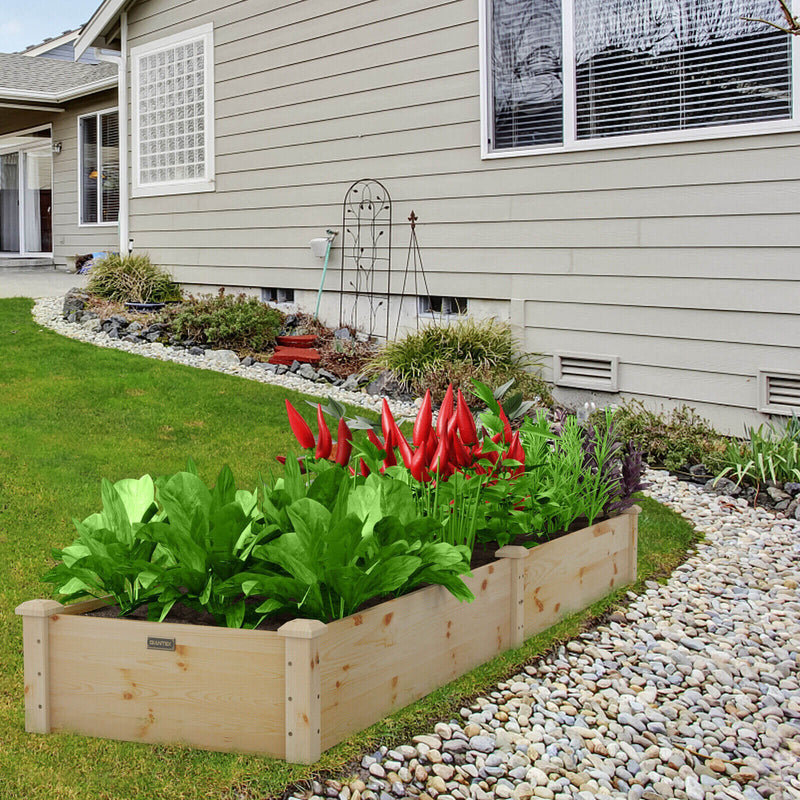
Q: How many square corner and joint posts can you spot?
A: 4